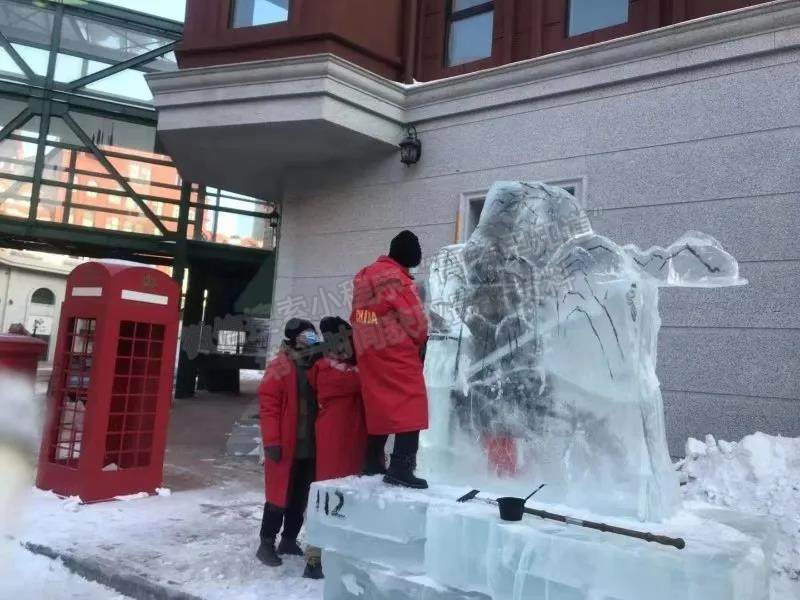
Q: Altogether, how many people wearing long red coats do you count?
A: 3